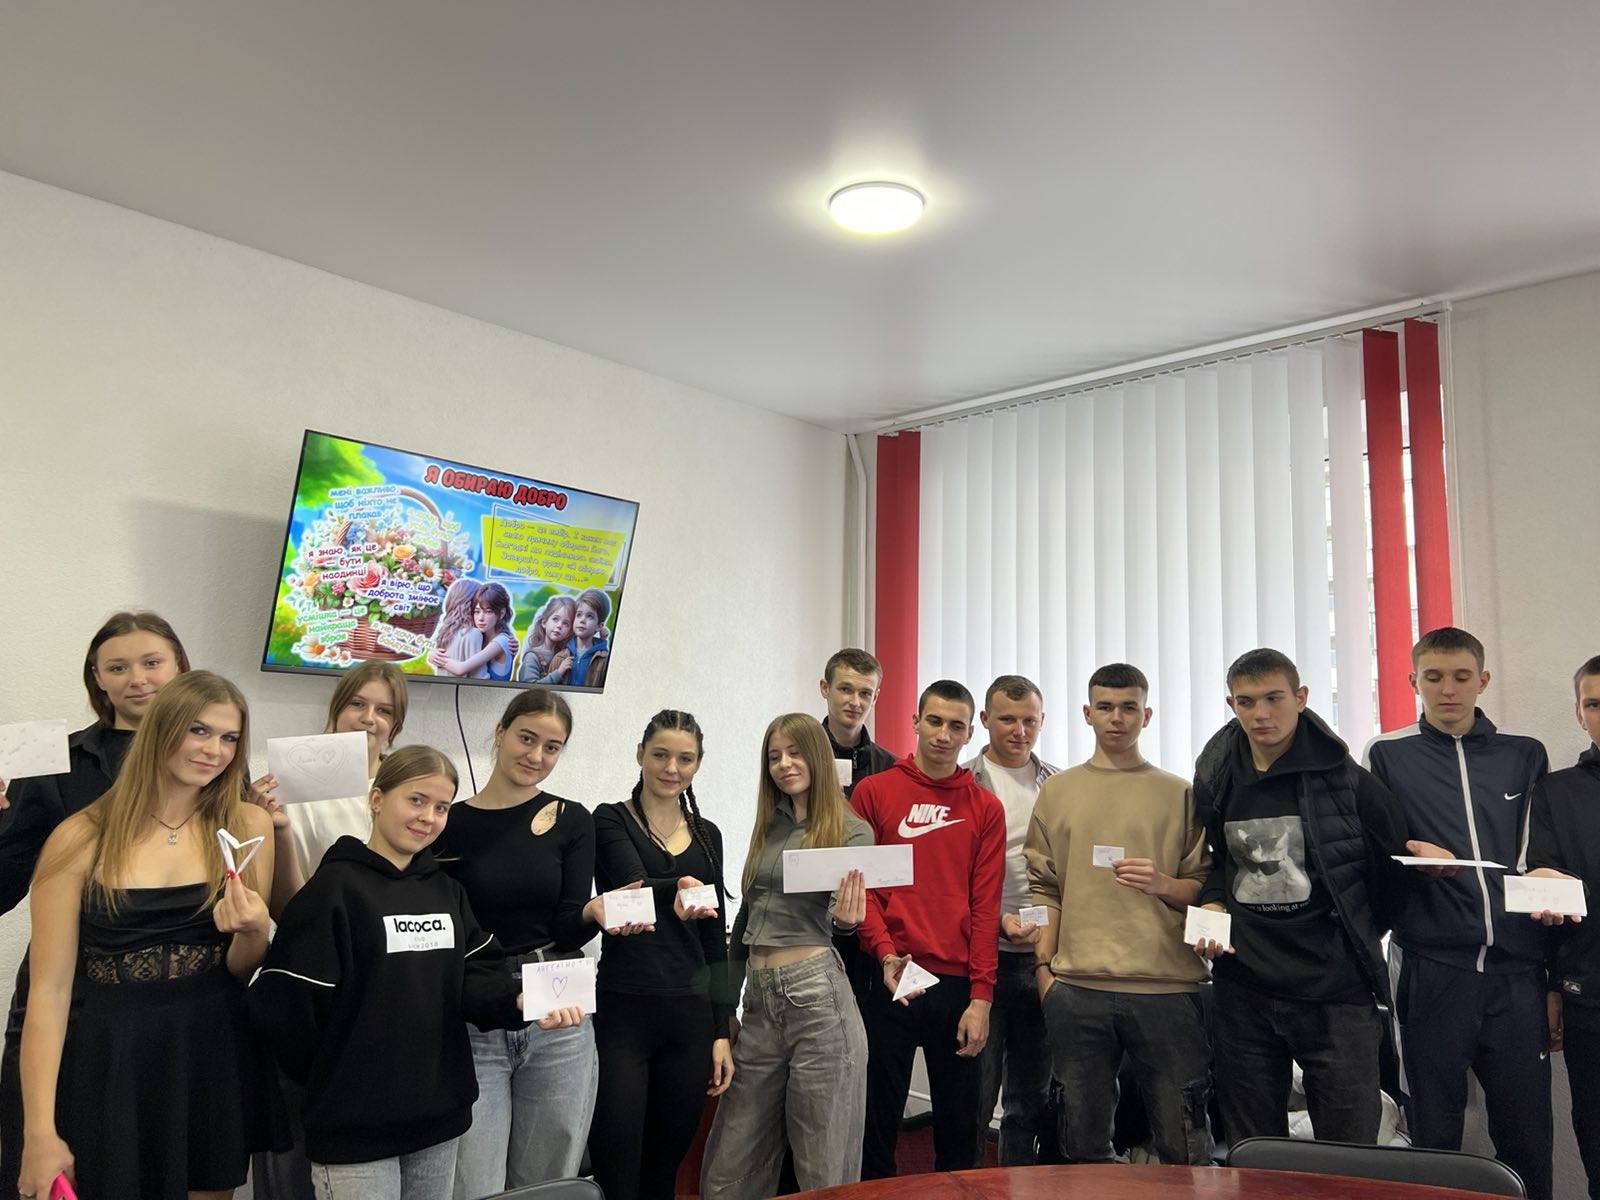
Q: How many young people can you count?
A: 14